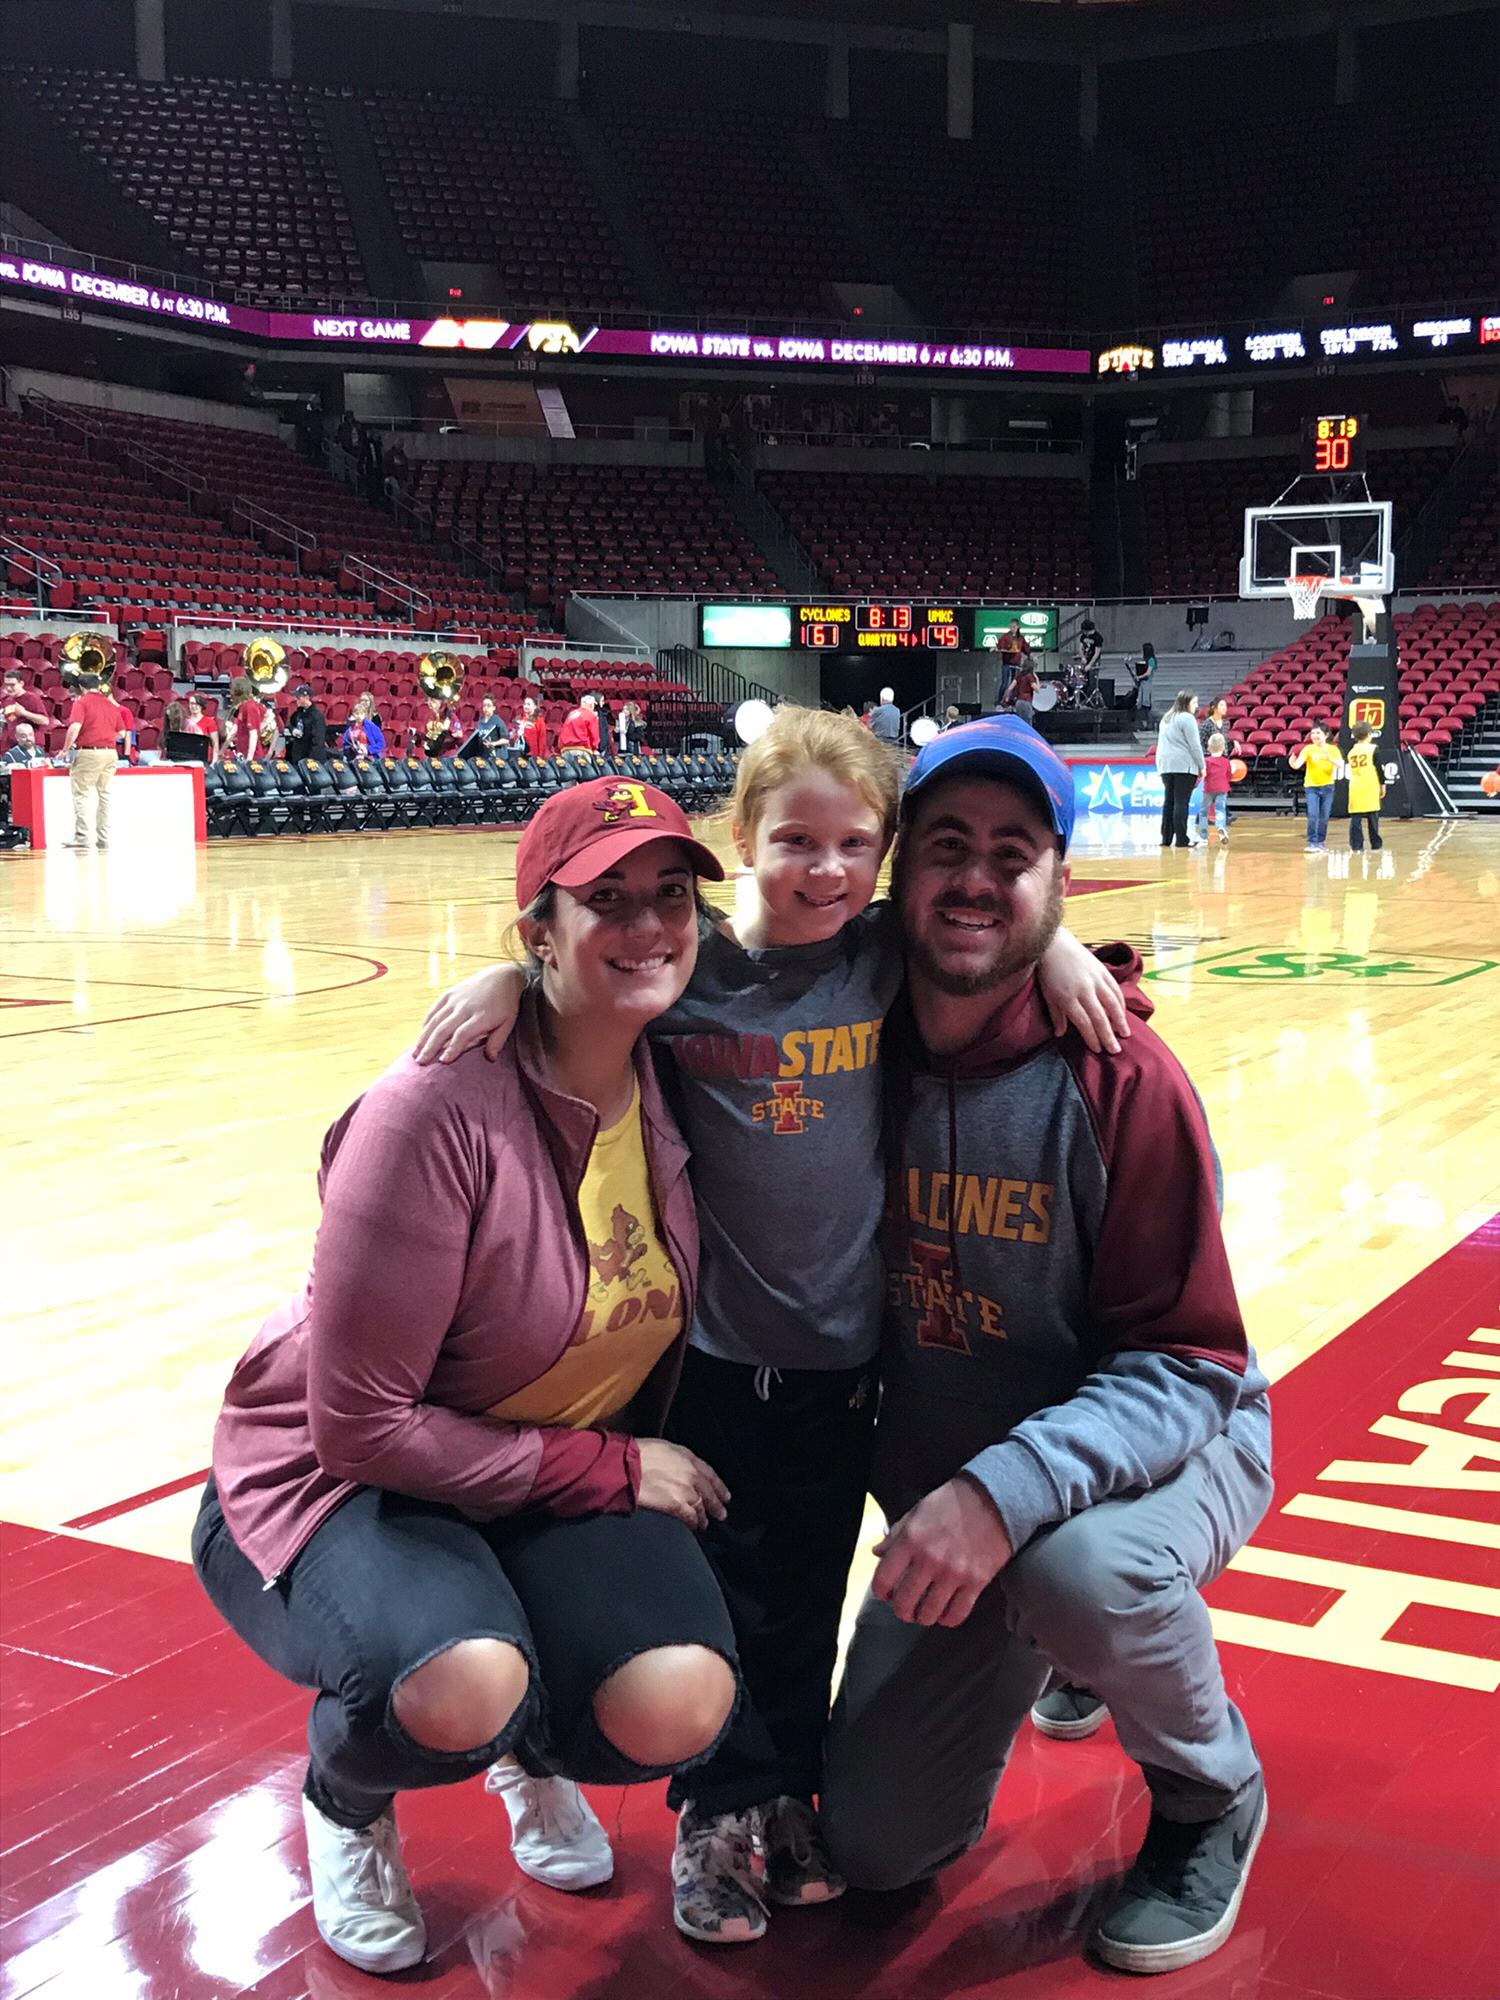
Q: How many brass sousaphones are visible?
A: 3